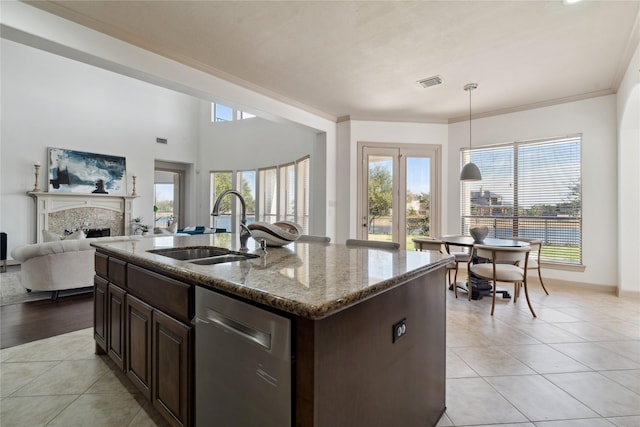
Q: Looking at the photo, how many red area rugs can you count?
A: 0